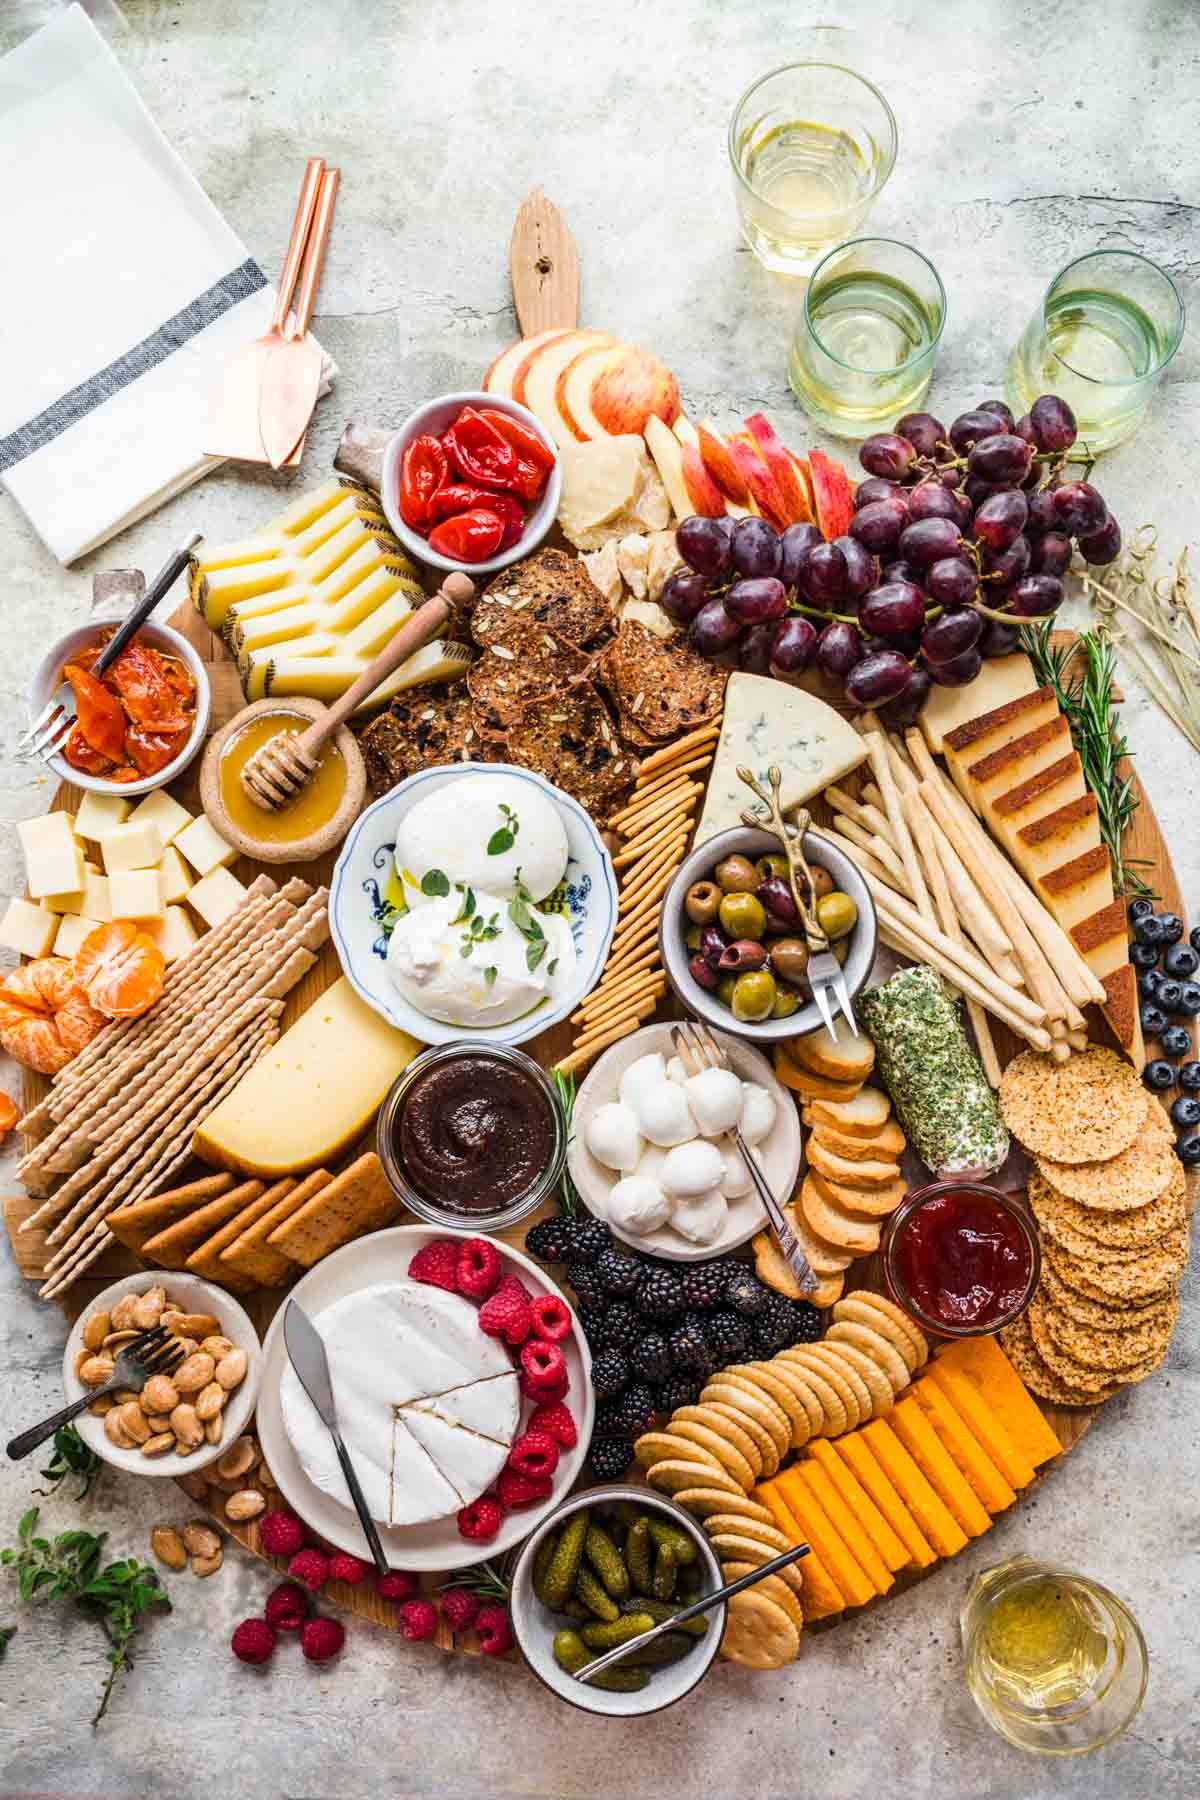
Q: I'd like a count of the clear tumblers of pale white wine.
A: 4